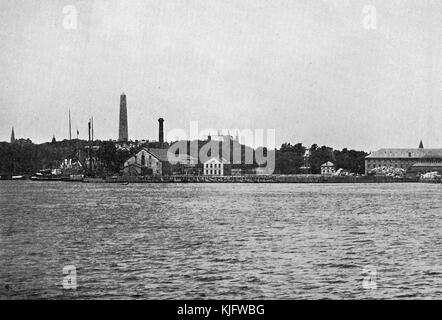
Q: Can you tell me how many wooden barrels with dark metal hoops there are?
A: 0